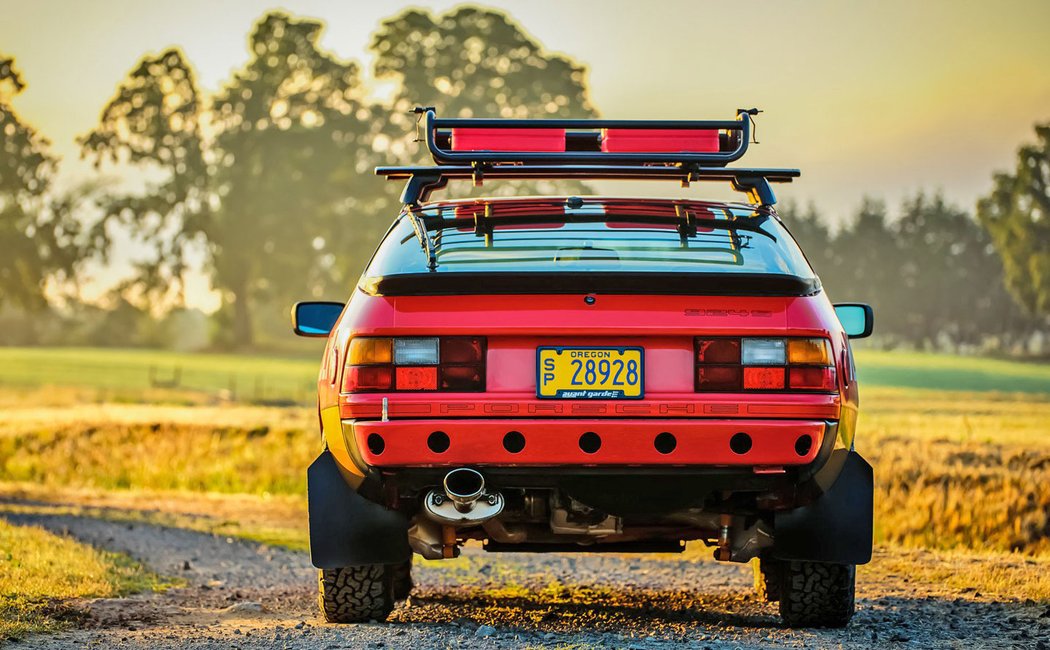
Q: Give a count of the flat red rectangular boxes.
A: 2